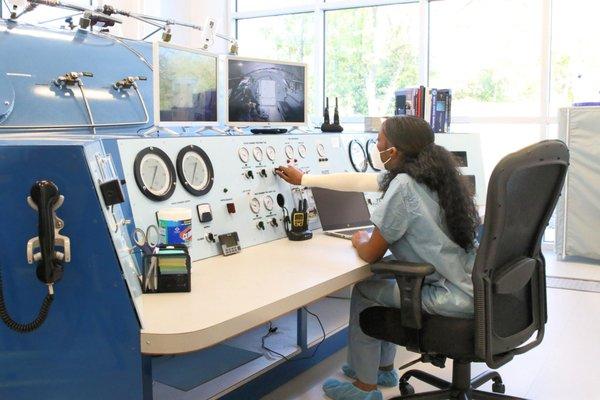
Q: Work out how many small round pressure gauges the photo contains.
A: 8